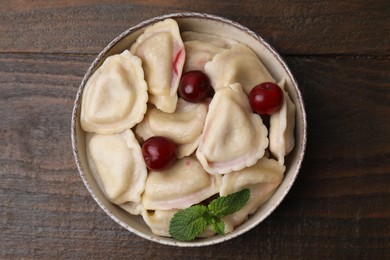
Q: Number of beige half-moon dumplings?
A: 11